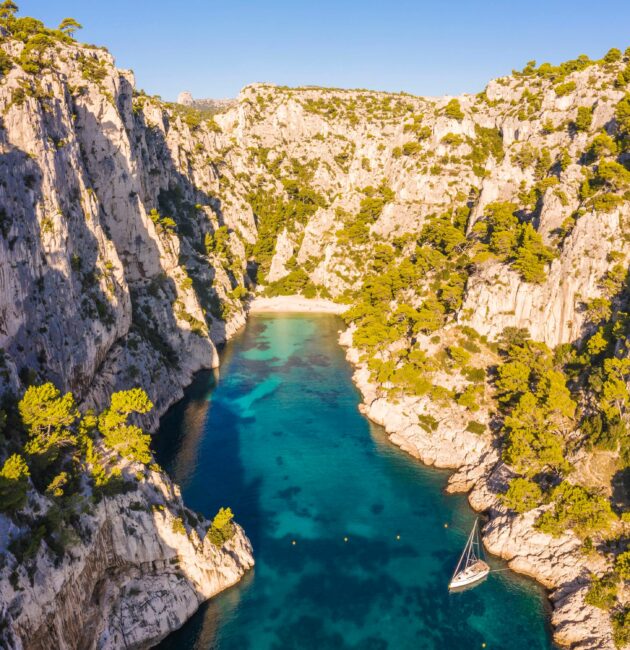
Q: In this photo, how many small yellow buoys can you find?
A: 5